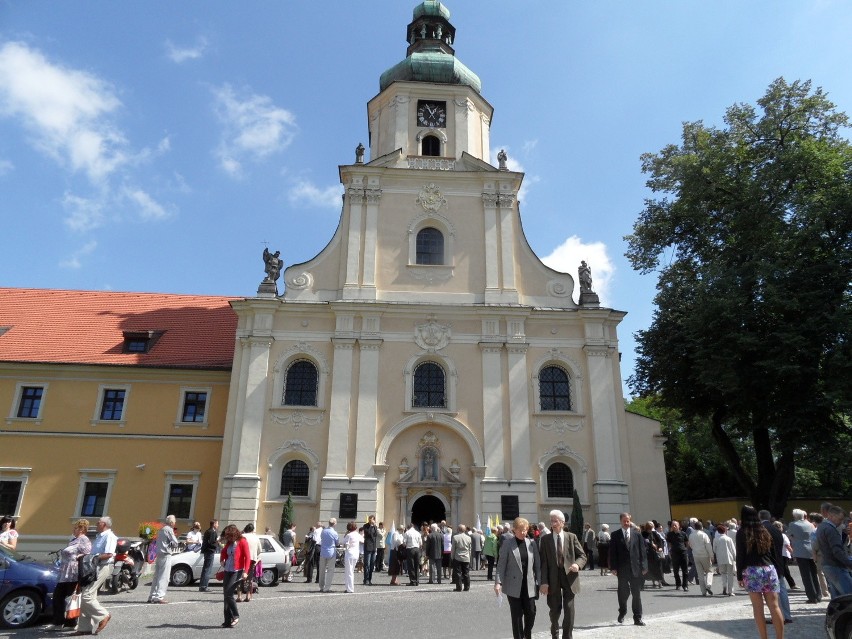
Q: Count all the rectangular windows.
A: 7